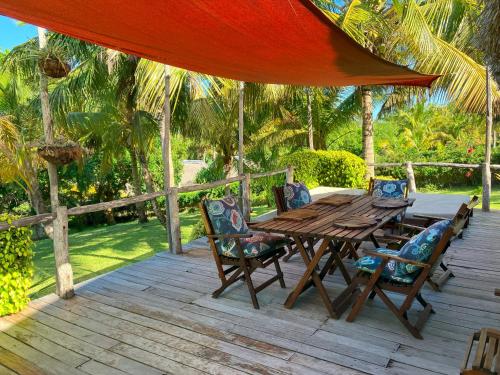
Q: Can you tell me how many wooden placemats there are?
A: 4